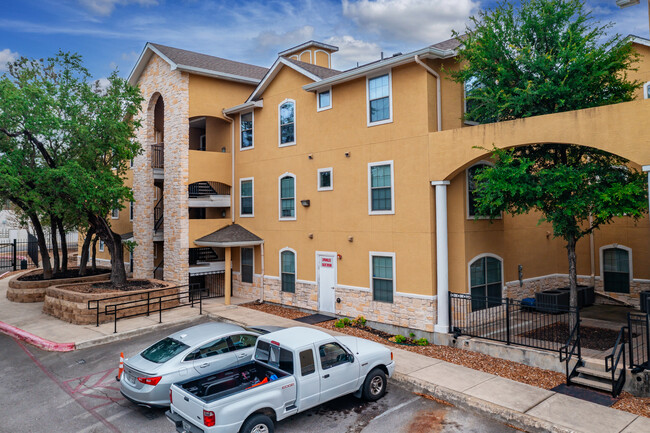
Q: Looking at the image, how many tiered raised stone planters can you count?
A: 2